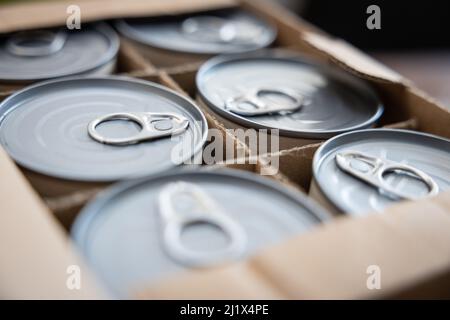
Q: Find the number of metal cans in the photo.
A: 6